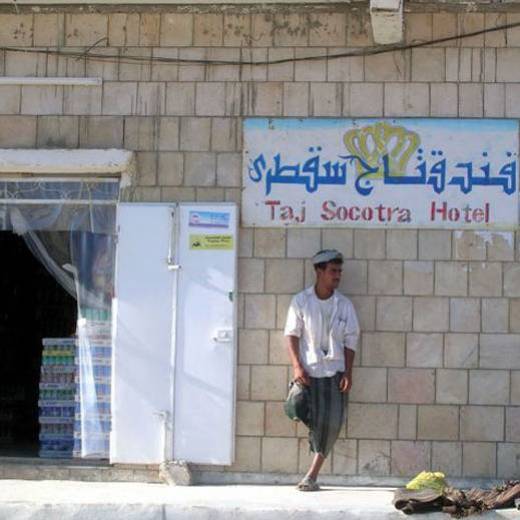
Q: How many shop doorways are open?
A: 1